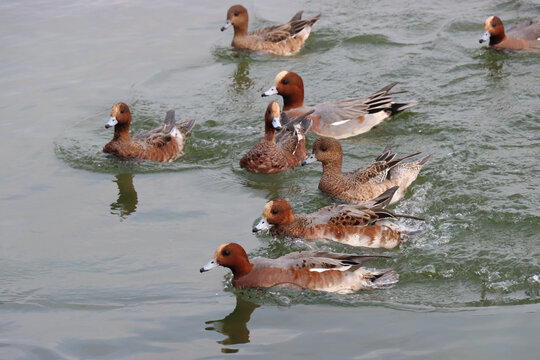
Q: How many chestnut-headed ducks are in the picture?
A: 6